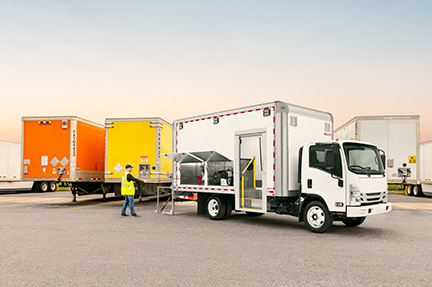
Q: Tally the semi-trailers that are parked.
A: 5